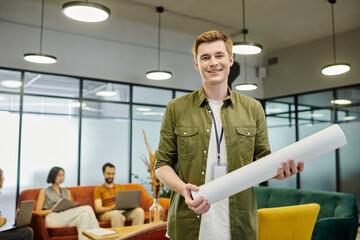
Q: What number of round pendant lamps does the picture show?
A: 6